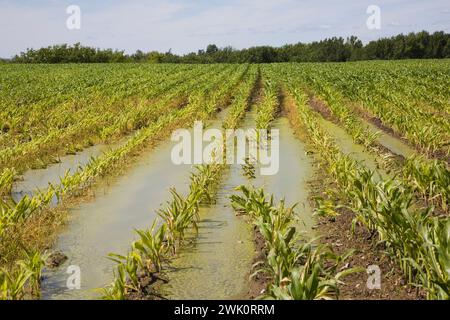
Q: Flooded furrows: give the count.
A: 6